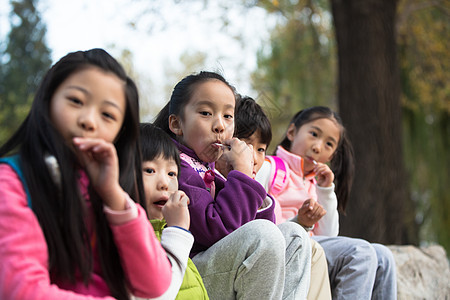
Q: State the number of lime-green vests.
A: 1